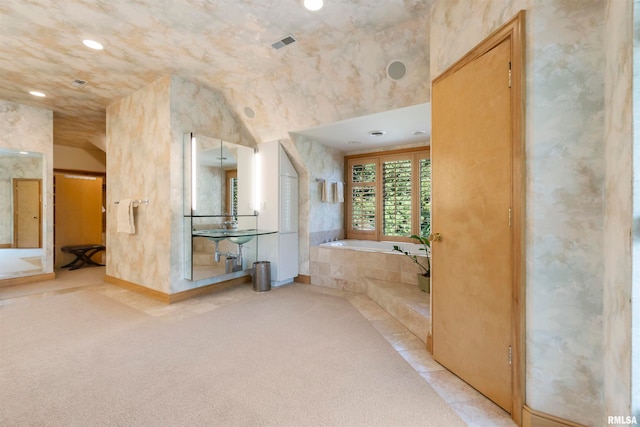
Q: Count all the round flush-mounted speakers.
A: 2